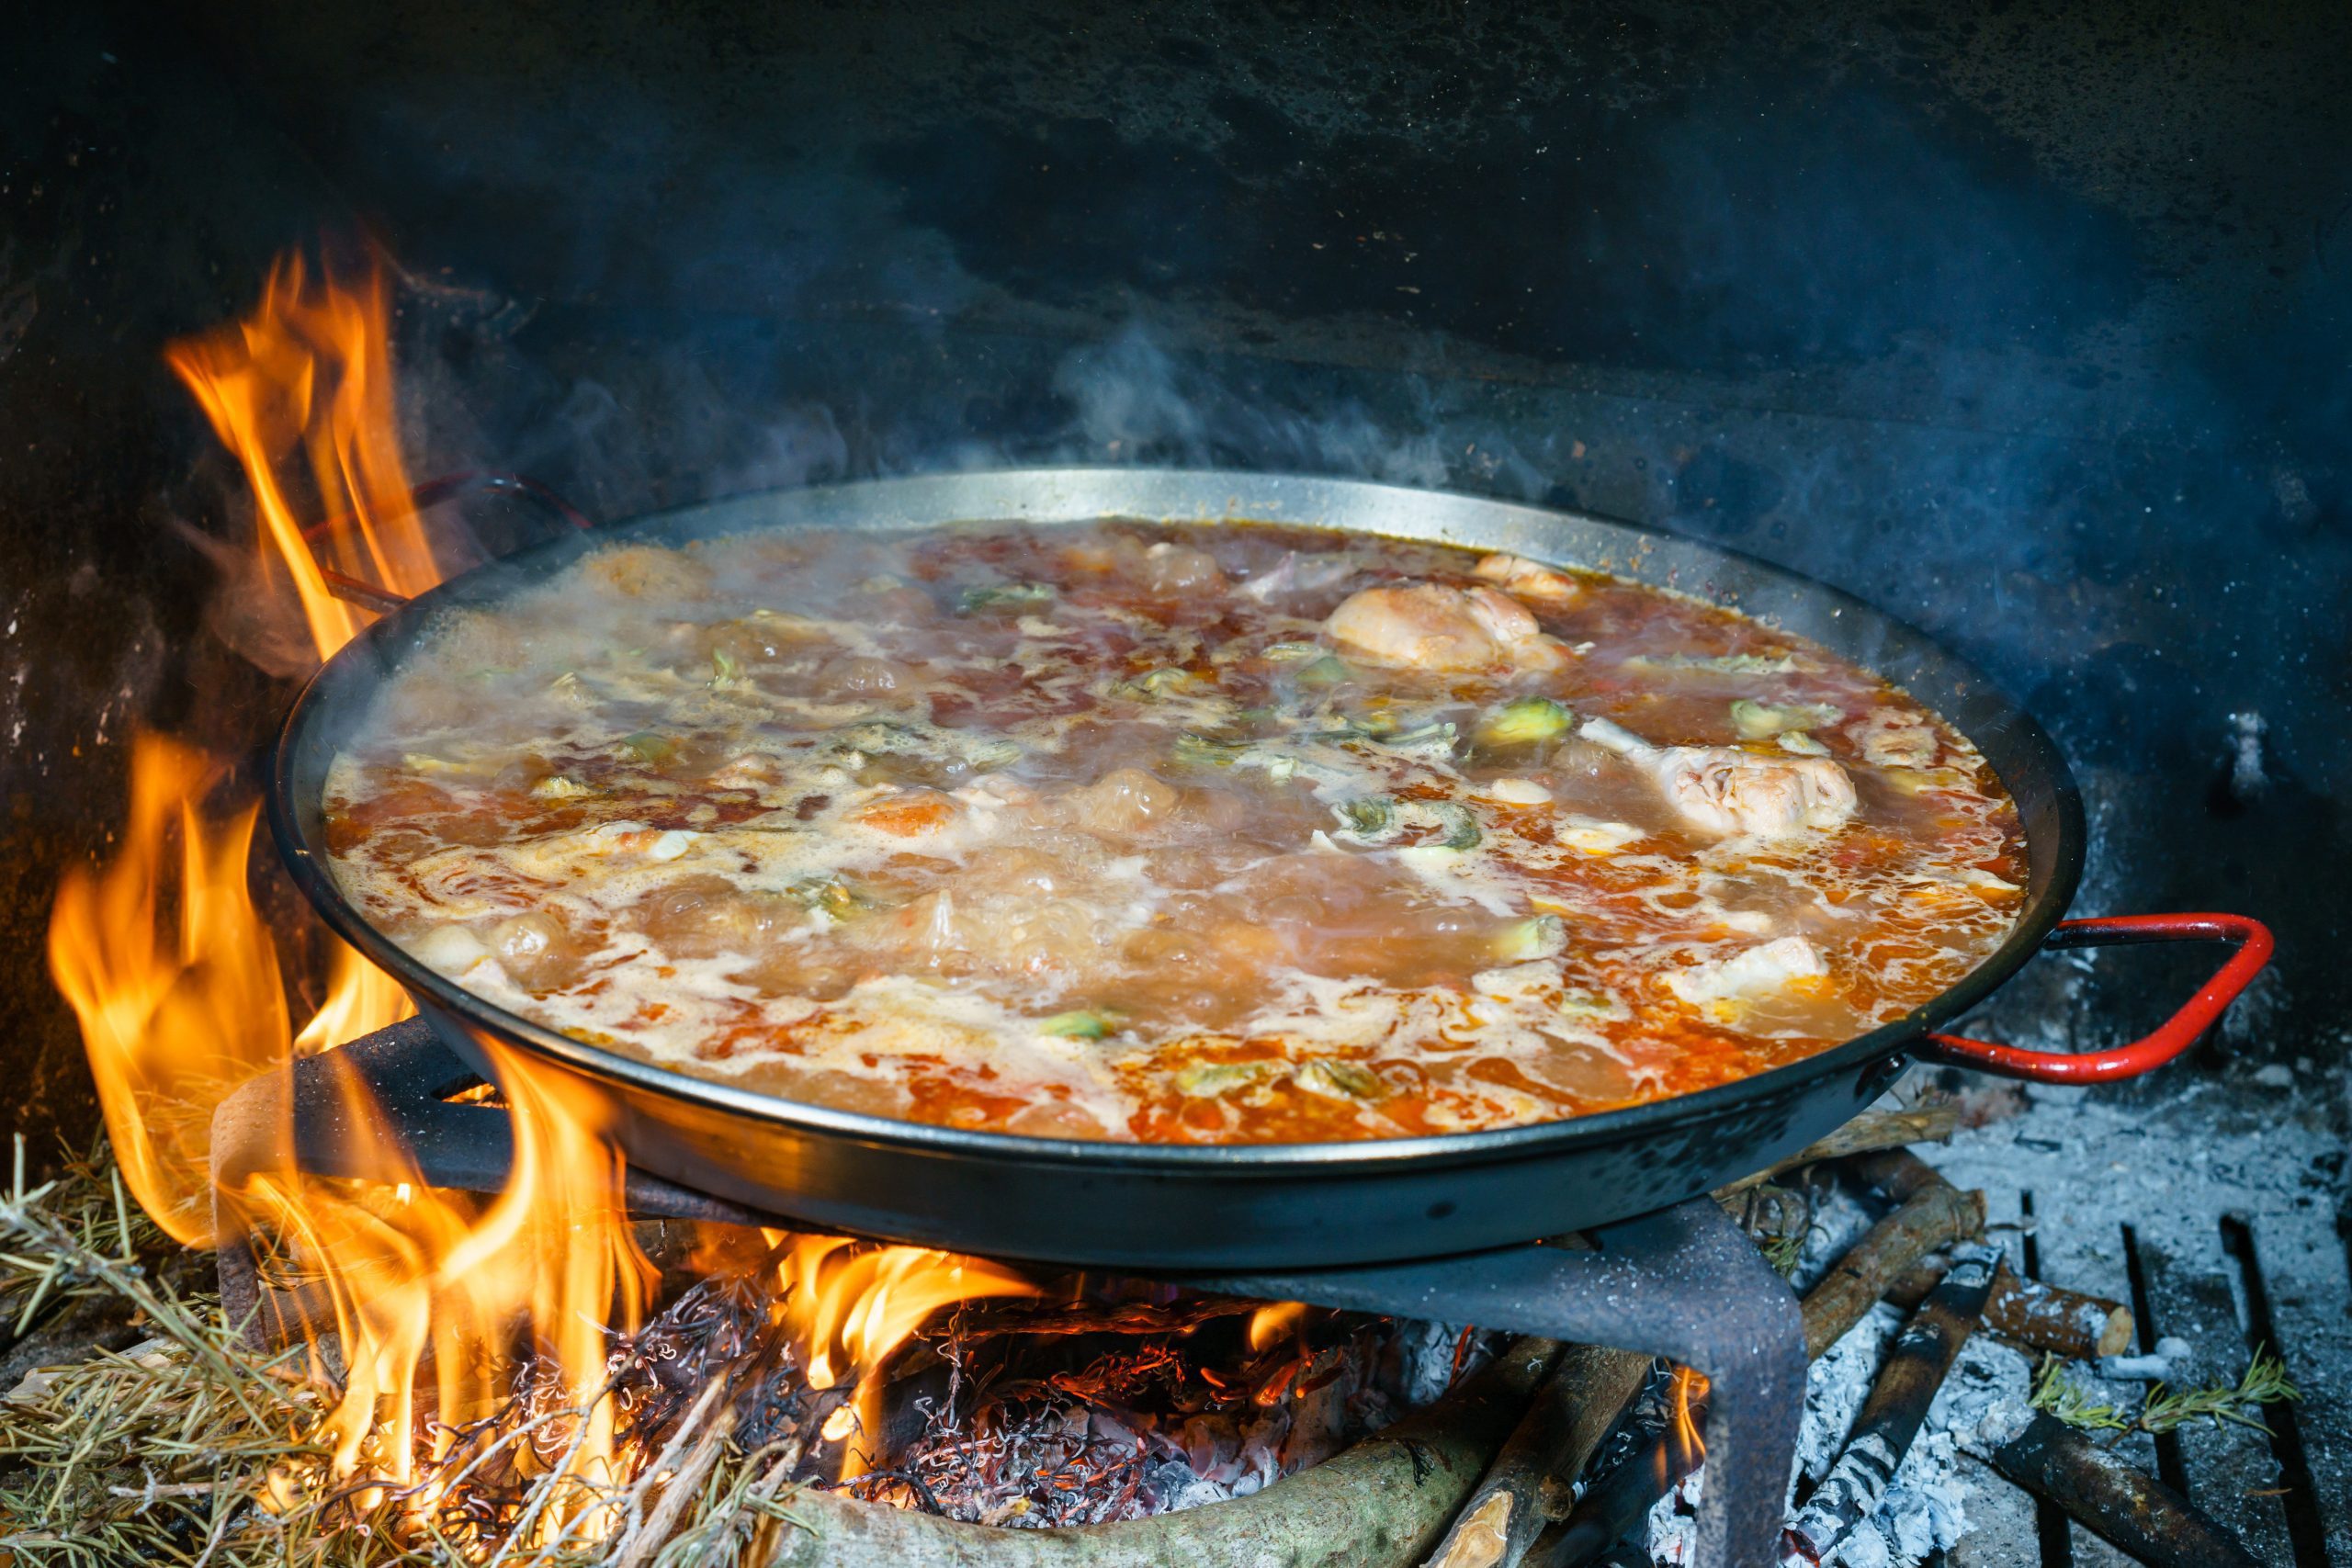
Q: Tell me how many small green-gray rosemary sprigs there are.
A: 2